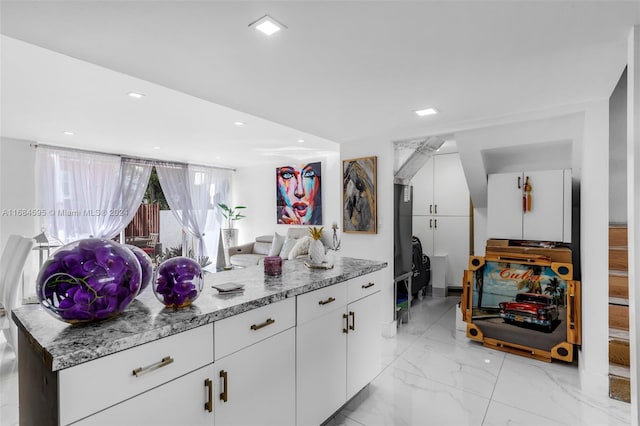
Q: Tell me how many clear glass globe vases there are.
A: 3